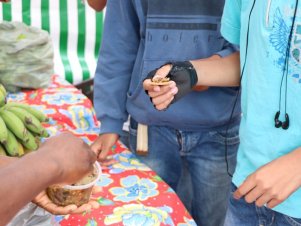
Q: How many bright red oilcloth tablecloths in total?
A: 1